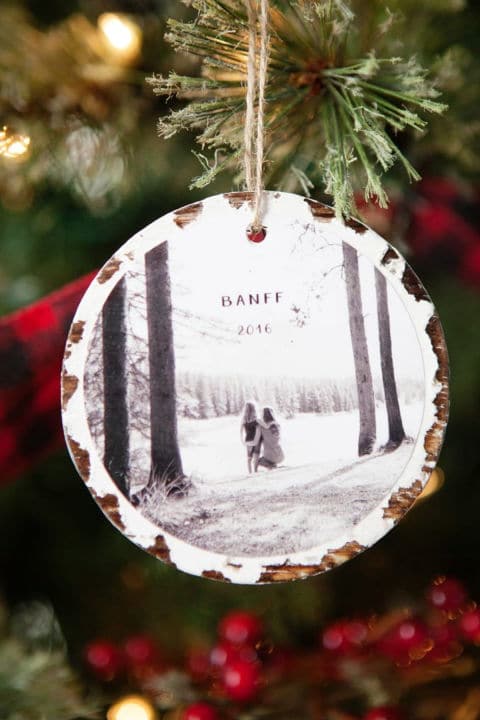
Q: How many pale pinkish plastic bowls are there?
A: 0